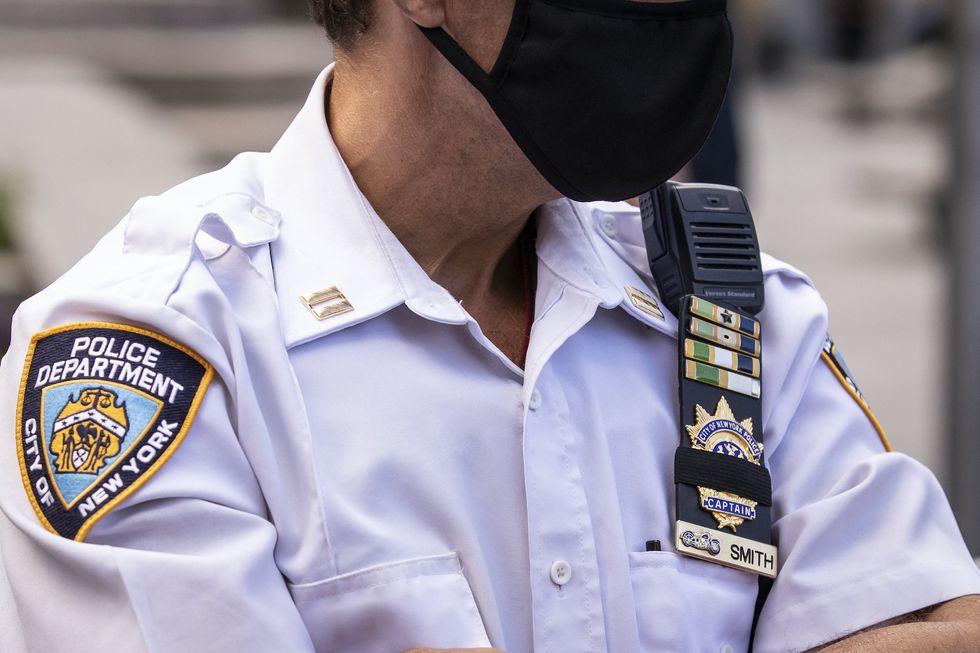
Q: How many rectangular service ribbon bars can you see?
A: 4